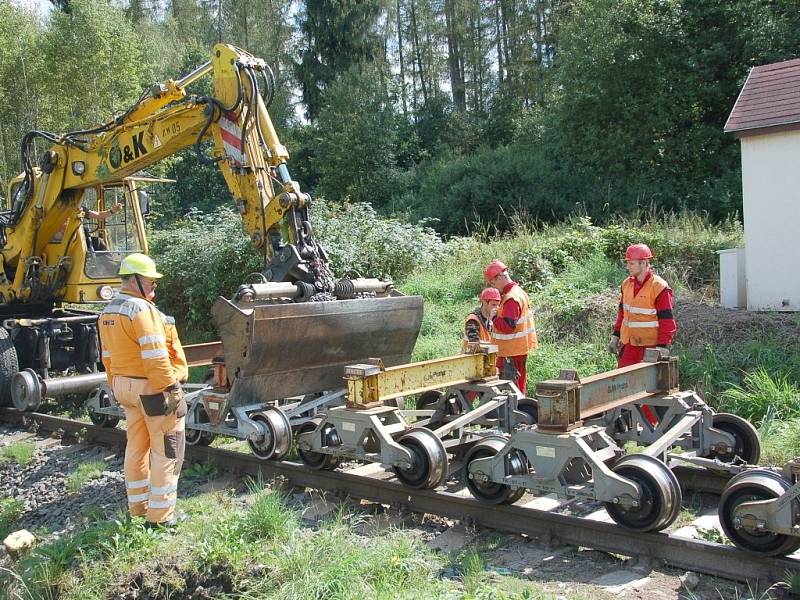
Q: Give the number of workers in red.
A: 3